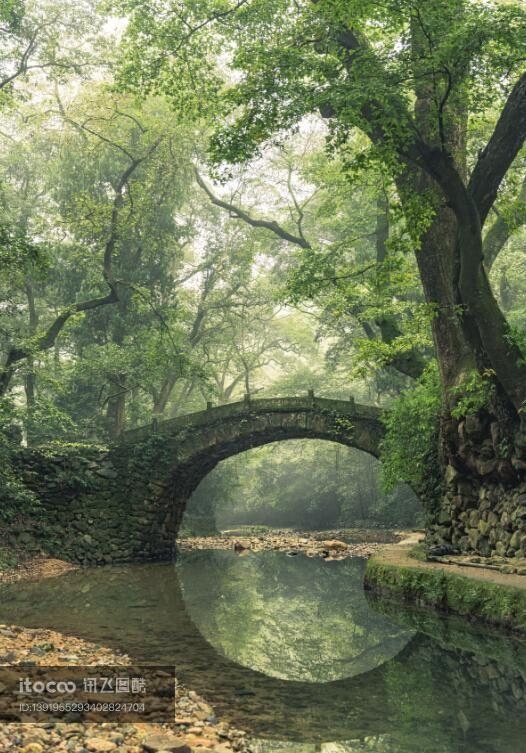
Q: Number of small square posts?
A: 5